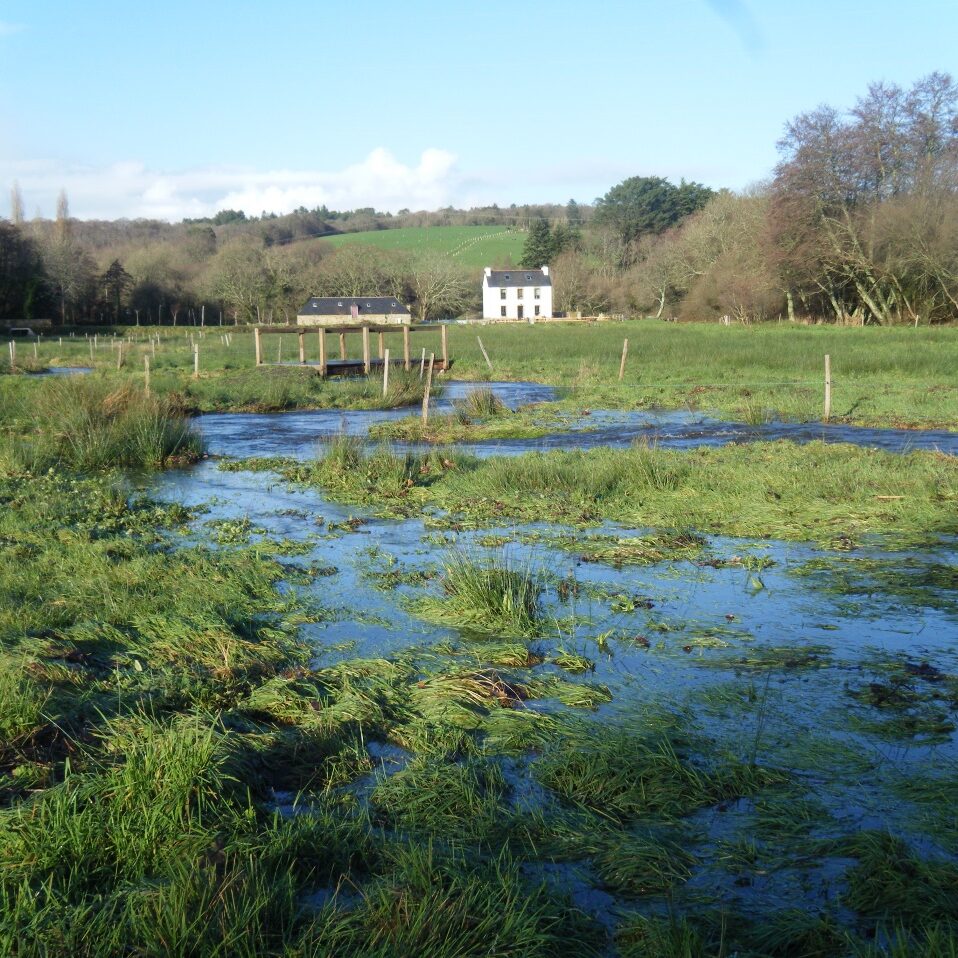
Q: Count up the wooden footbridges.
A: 1